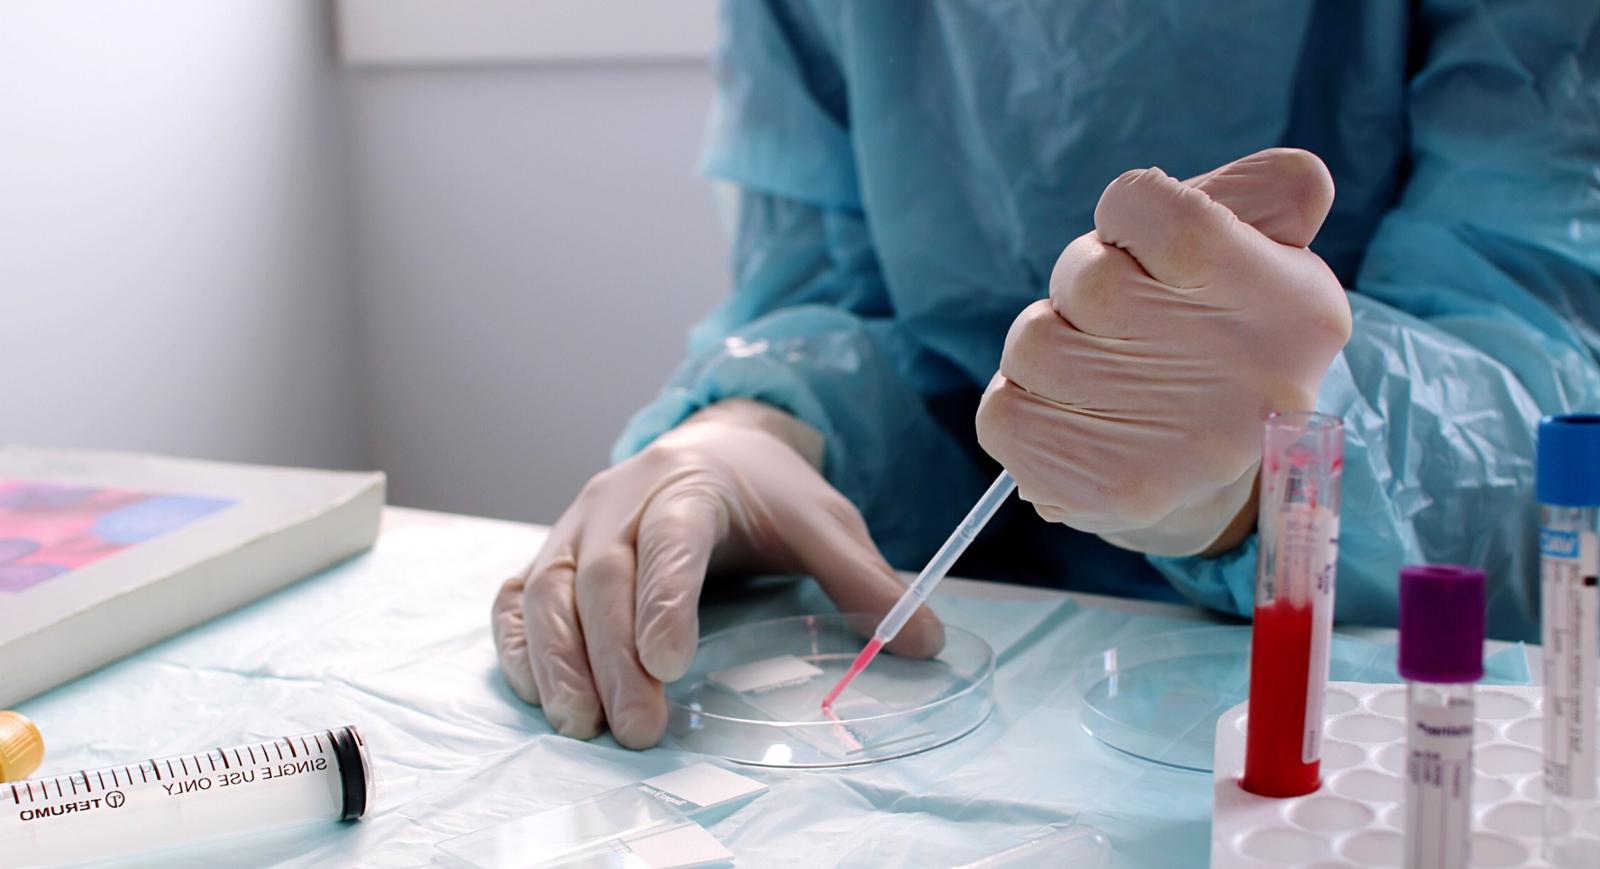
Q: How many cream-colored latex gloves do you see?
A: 2